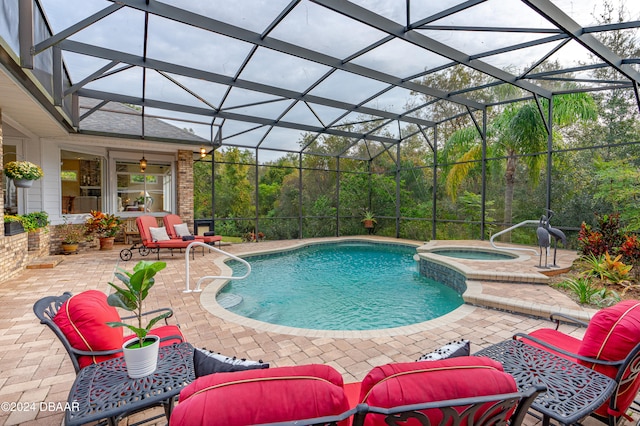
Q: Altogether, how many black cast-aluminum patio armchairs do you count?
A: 2